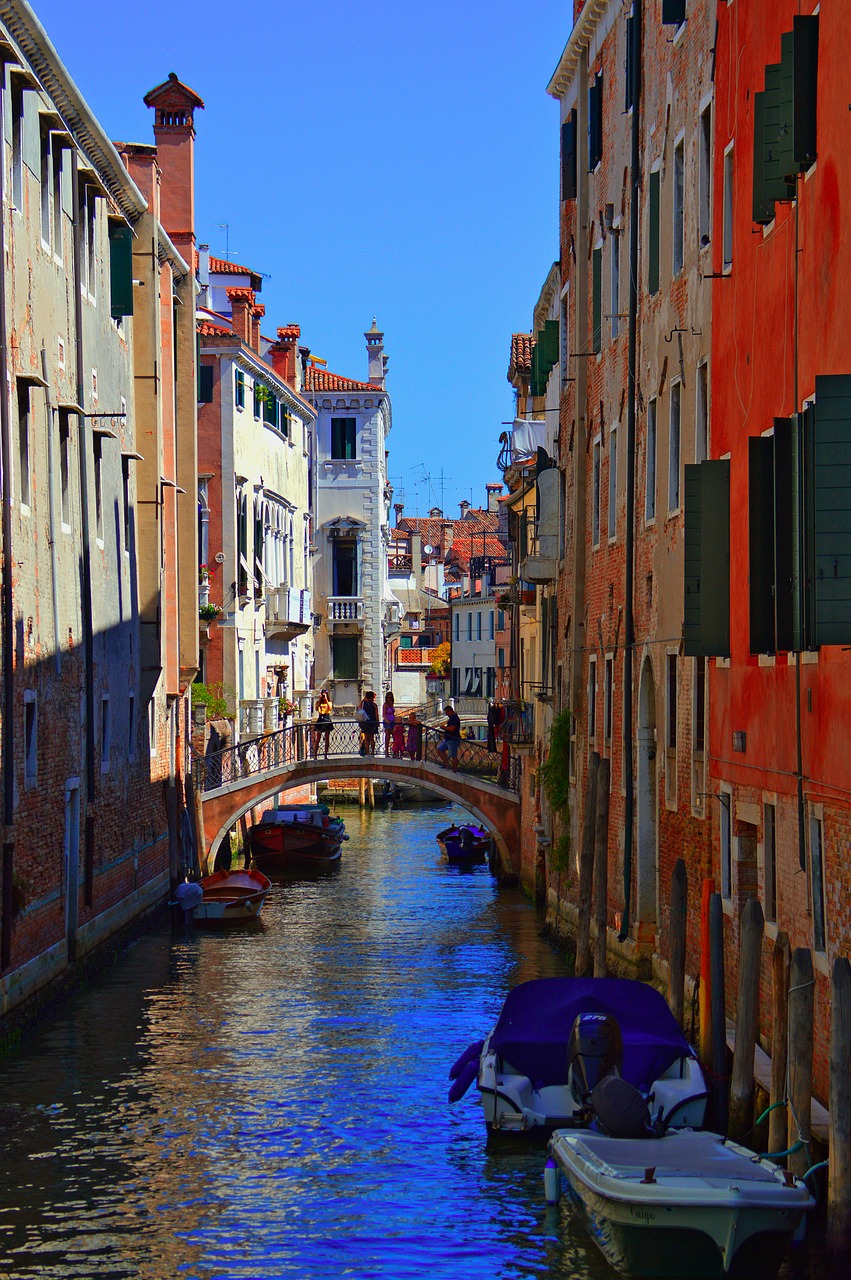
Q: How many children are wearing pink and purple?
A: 2